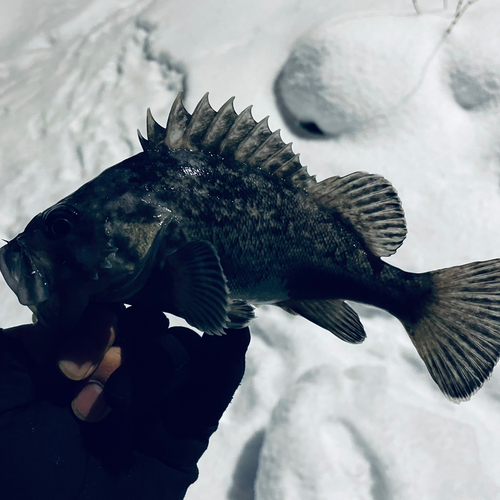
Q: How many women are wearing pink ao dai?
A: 0